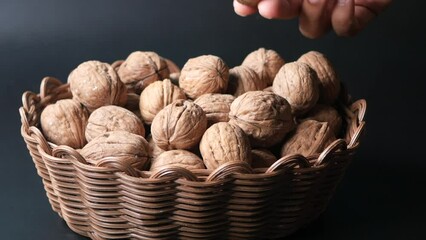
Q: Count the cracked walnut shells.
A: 0